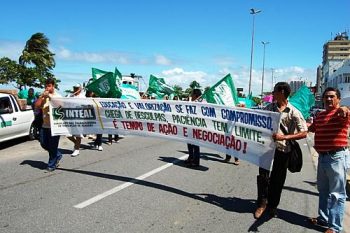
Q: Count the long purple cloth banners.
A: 0